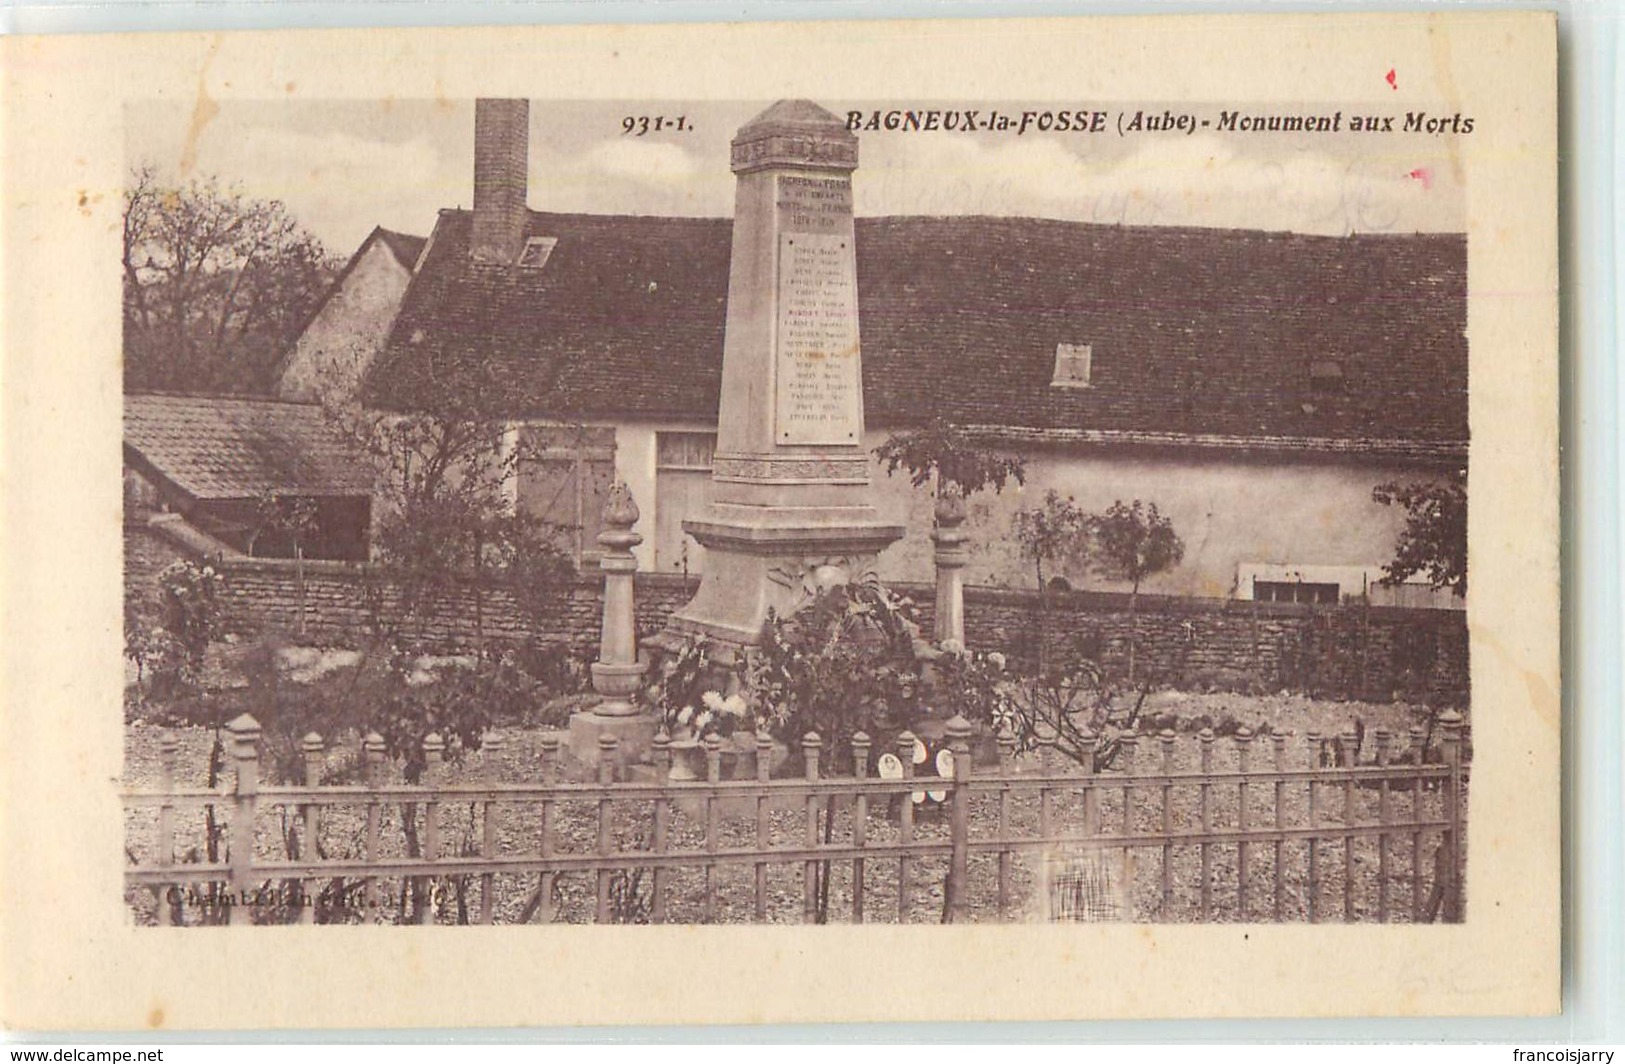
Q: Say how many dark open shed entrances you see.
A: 1